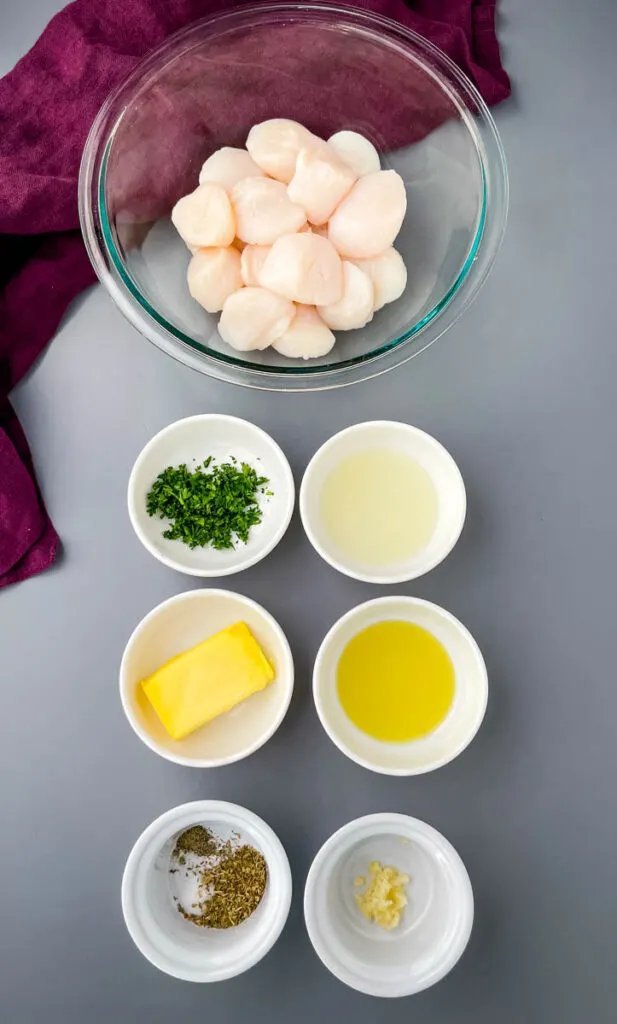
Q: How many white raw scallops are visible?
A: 14